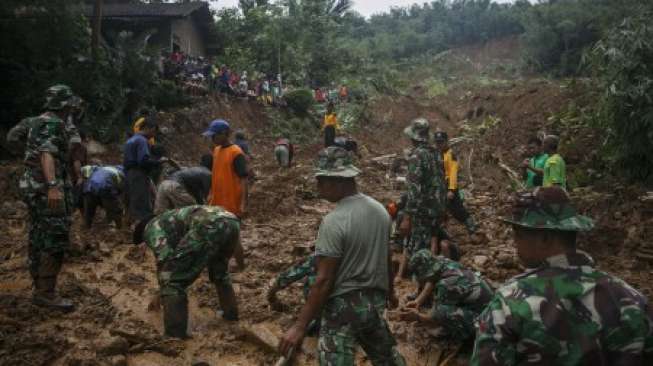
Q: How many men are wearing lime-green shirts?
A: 2